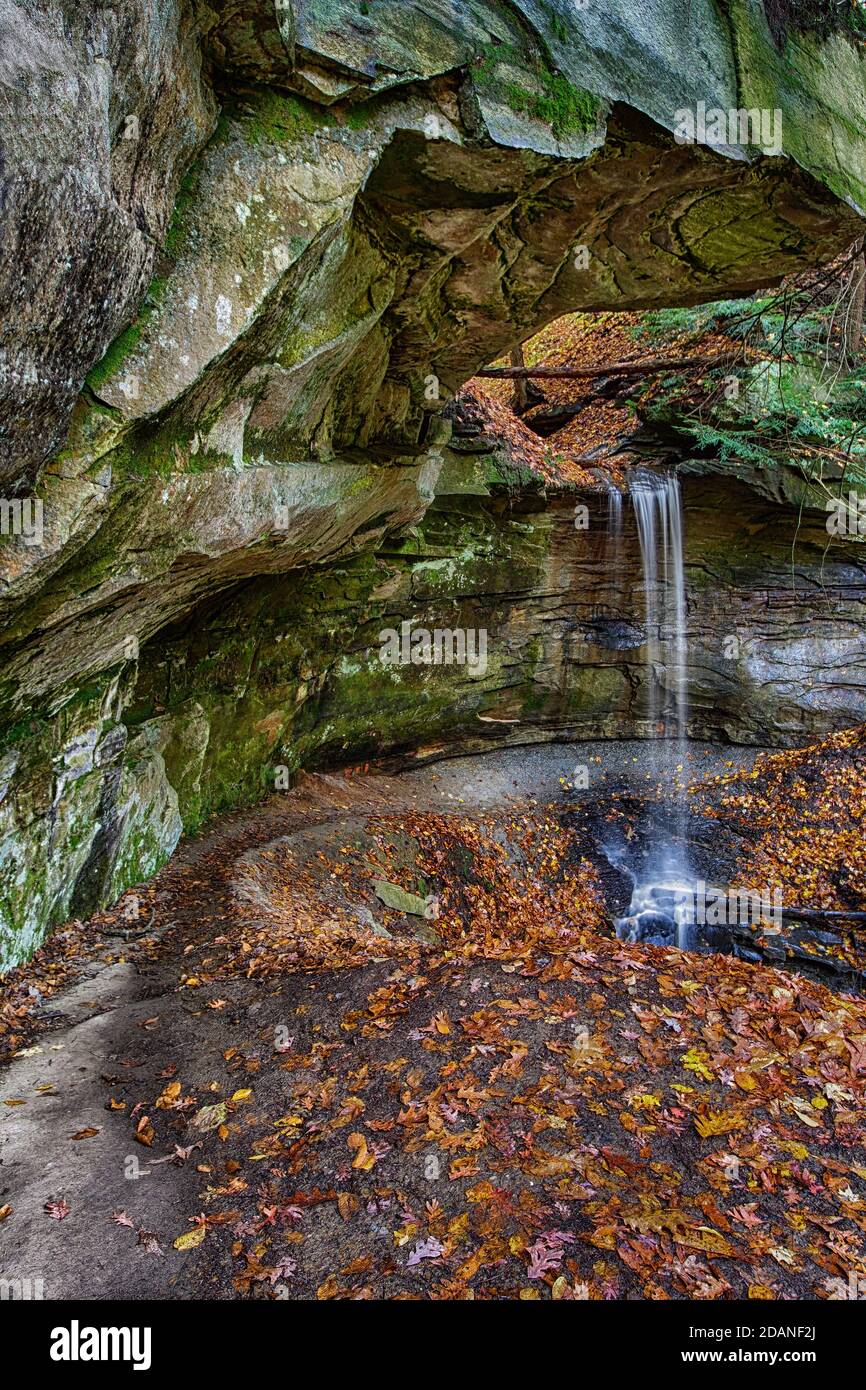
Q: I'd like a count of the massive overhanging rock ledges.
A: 1